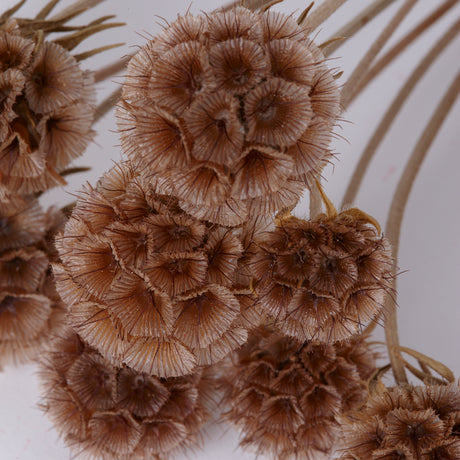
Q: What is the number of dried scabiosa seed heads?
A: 8